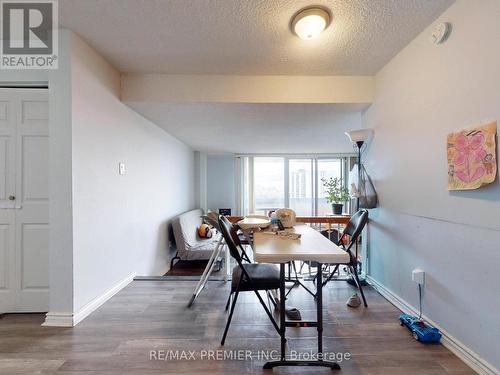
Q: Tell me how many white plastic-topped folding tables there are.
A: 1